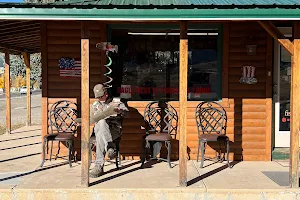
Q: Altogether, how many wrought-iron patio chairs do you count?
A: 4